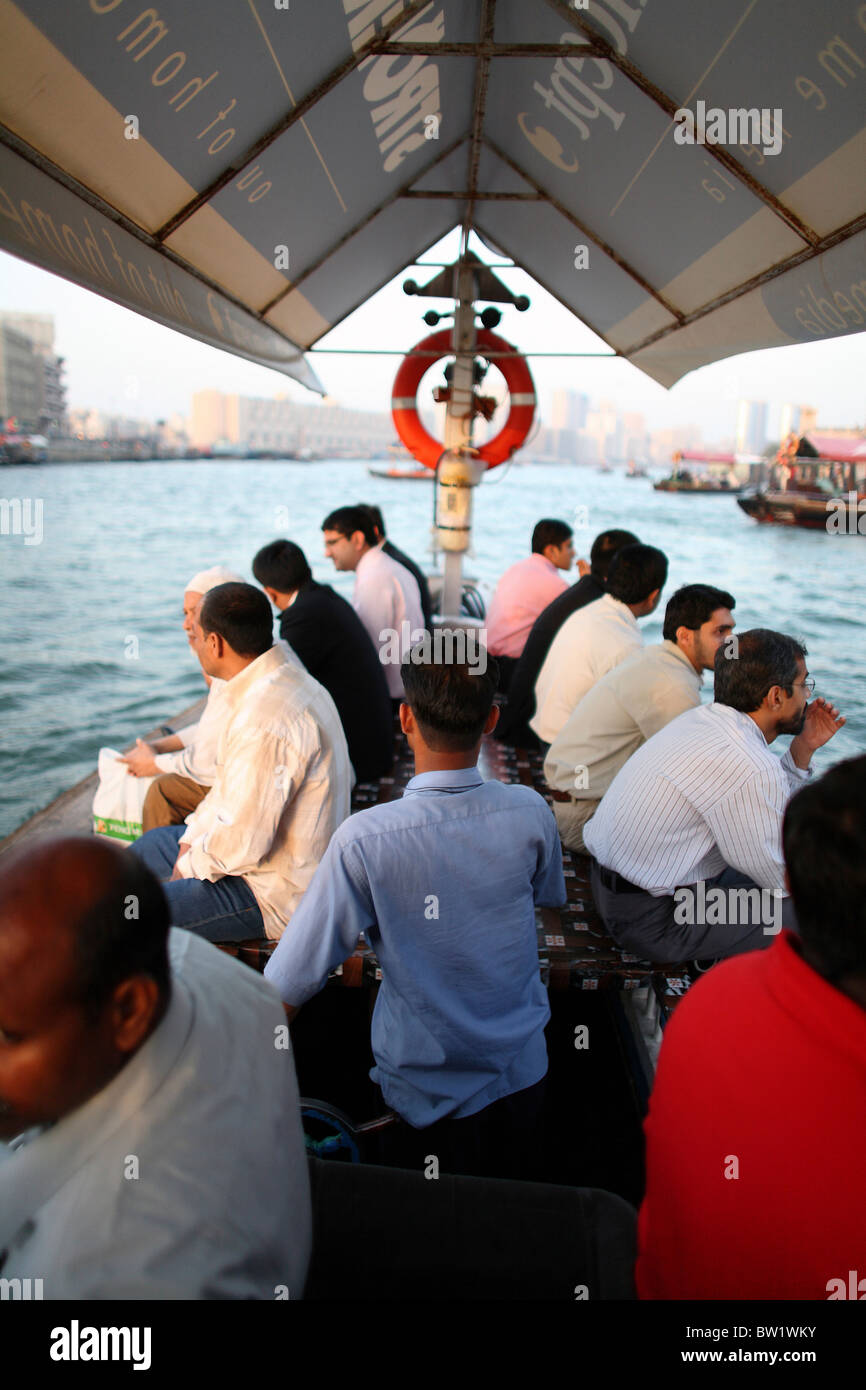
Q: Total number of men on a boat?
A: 13